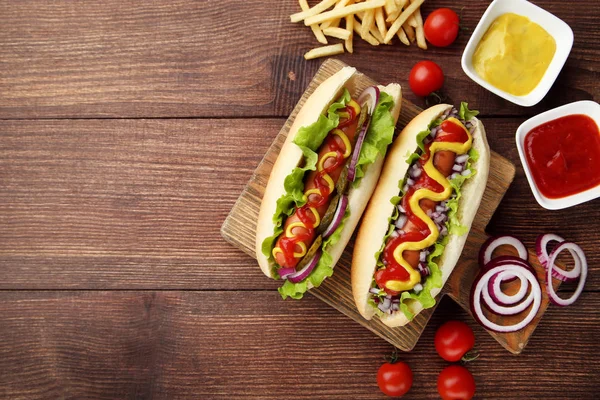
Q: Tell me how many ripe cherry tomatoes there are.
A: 5